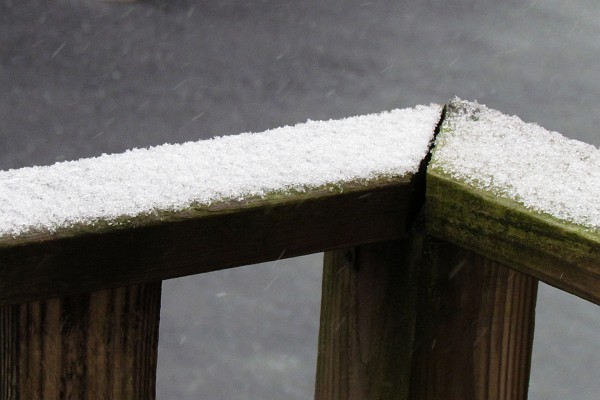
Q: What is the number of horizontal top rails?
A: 2